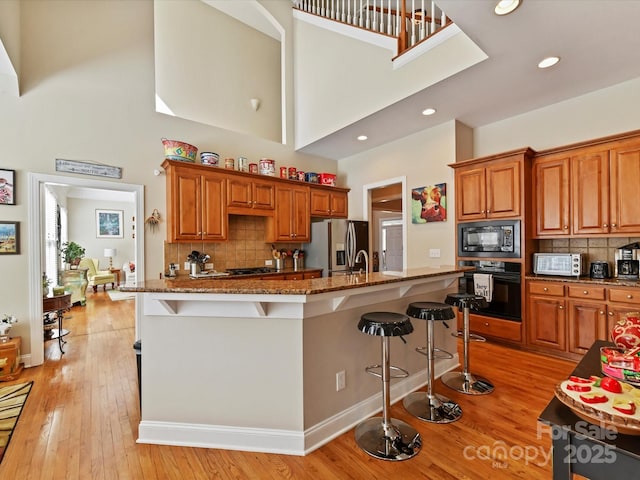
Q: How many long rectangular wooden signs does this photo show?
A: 1